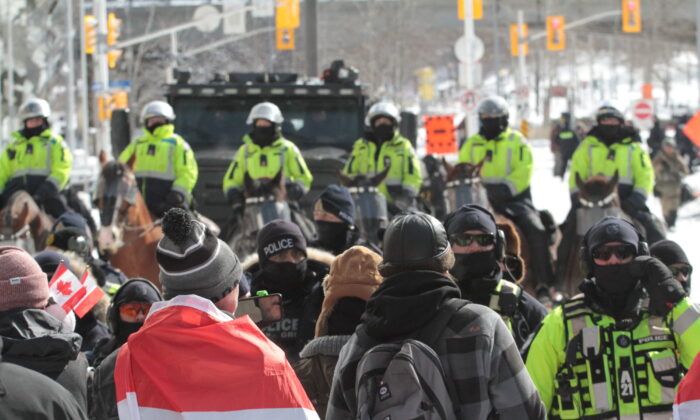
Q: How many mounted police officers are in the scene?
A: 6